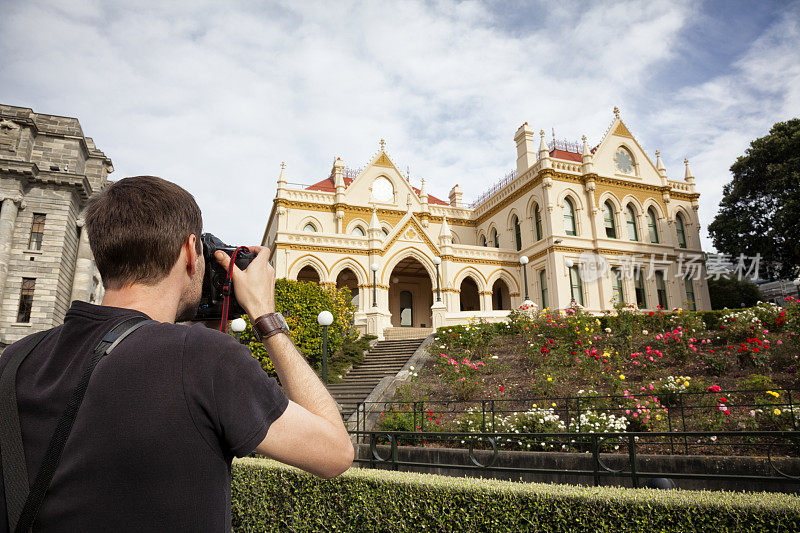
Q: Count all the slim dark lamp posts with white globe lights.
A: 6